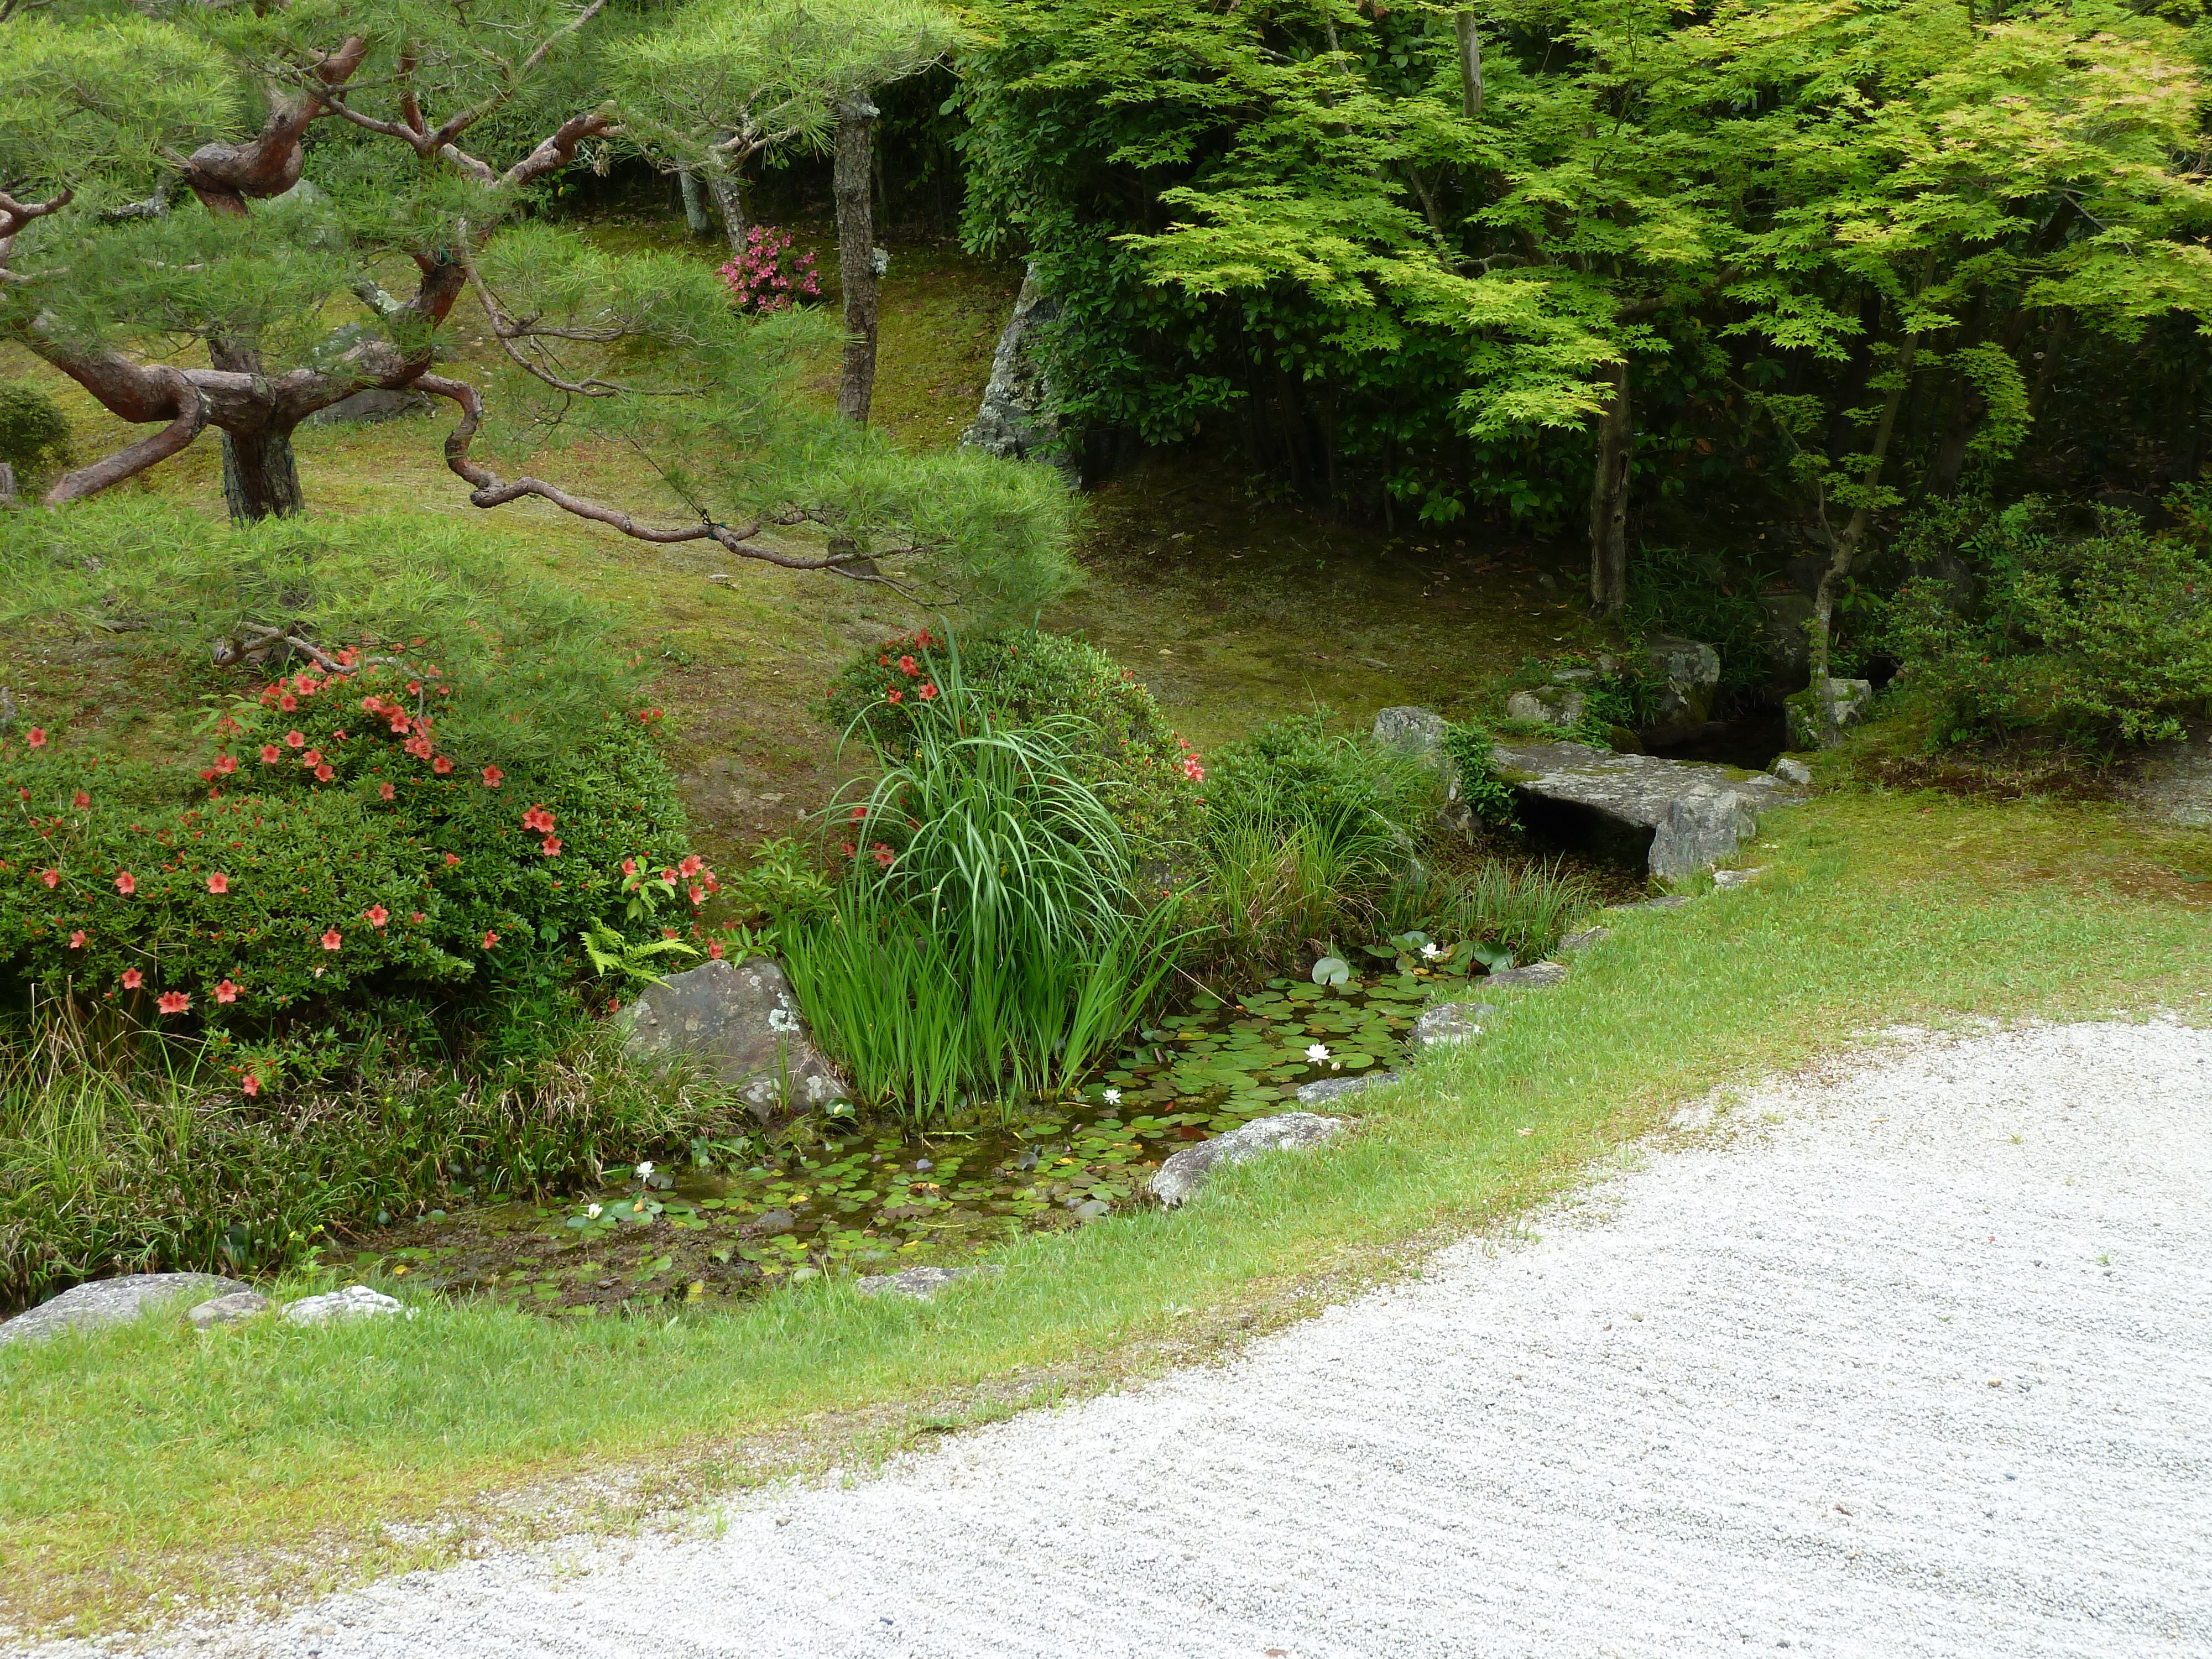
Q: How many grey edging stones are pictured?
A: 11